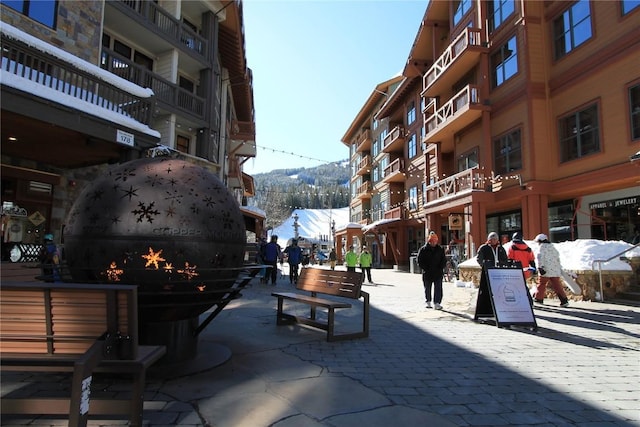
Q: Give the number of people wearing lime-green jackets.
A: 2